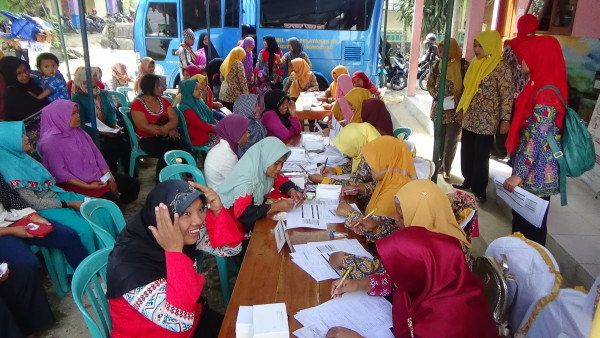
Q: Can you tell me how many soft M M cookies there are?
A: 0